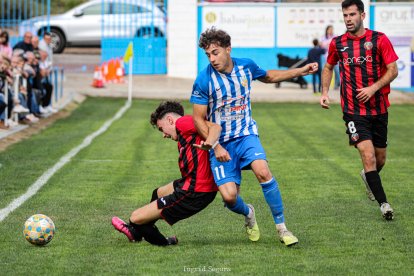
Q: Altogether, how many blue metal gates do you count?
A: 2